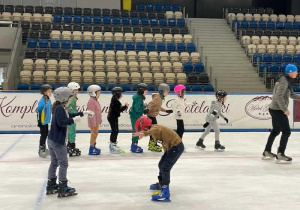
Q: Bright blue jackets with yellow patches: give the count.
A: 1